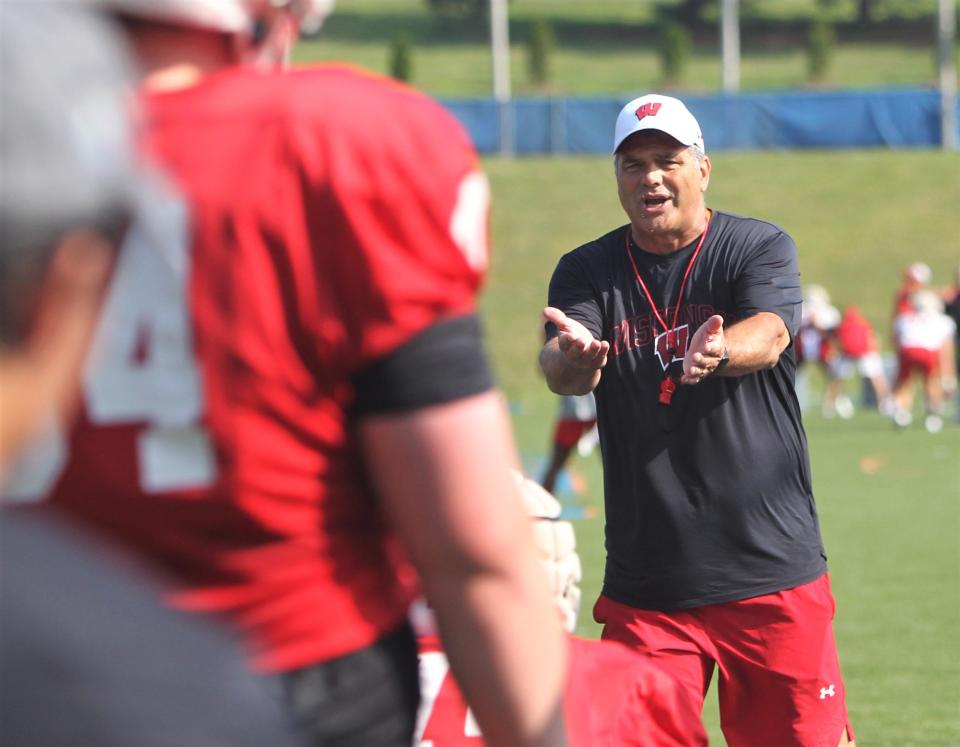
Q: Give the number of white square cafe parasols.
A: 0